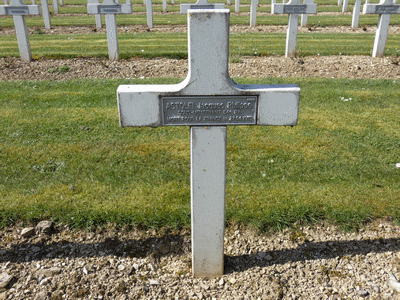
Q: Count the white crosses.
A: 6